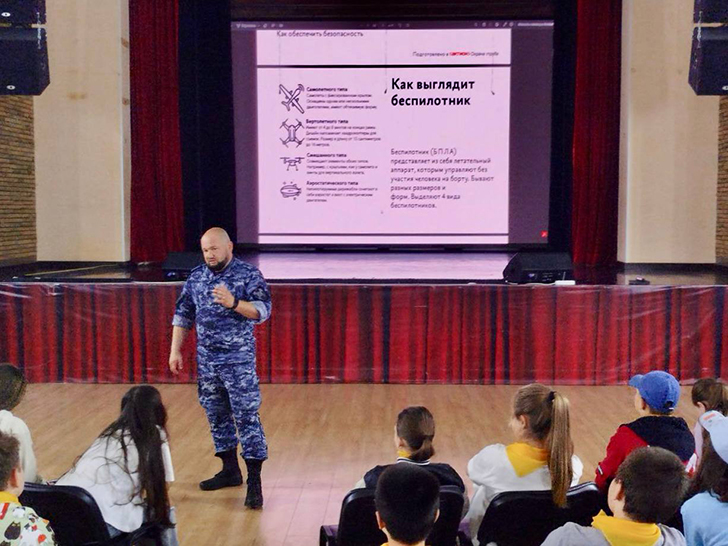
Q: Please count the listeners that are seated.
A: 10